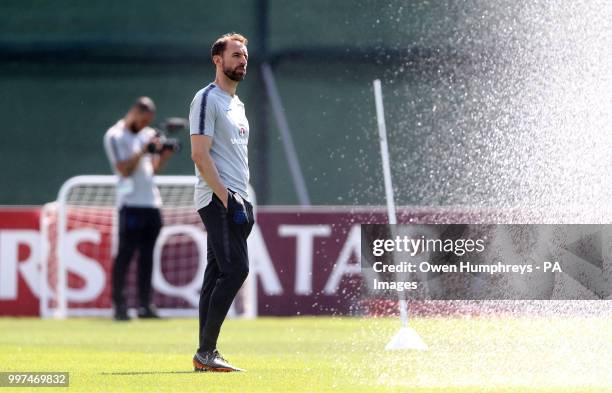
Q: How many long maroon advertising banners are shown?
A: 1